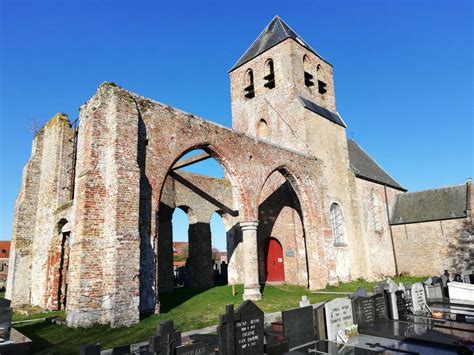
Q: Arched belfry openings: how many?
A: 4